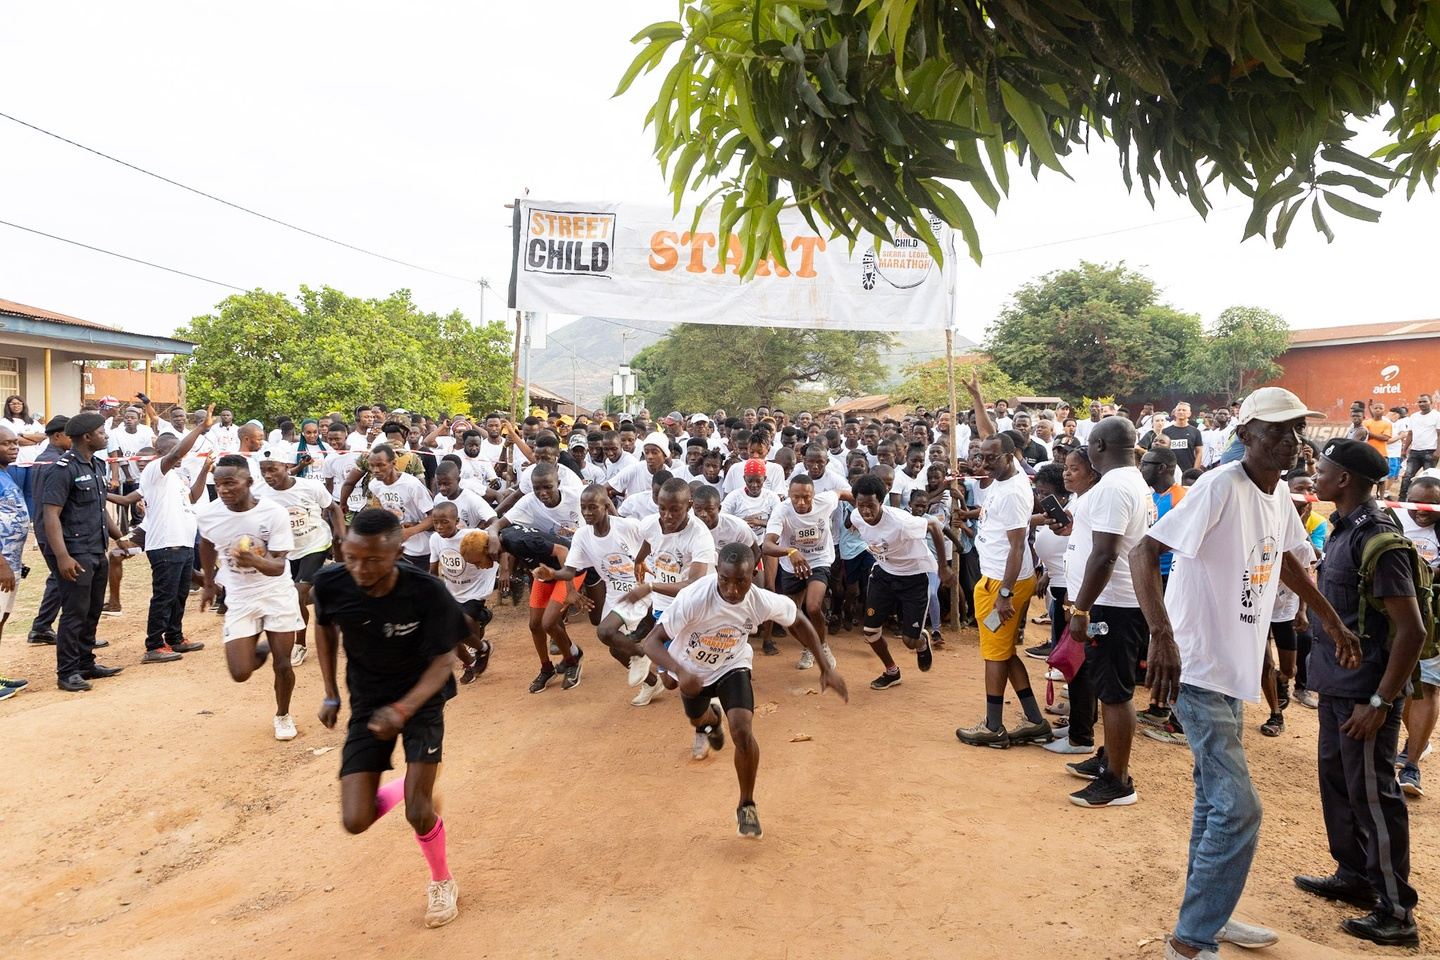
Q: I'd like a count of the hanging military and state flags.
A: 0